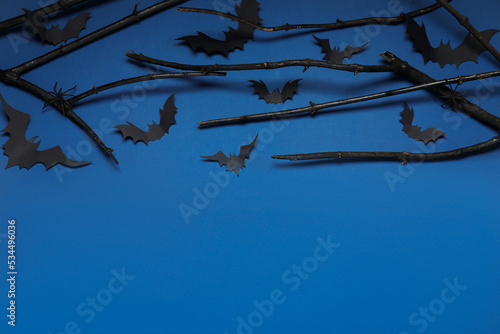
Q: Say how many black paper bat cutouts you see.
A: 9